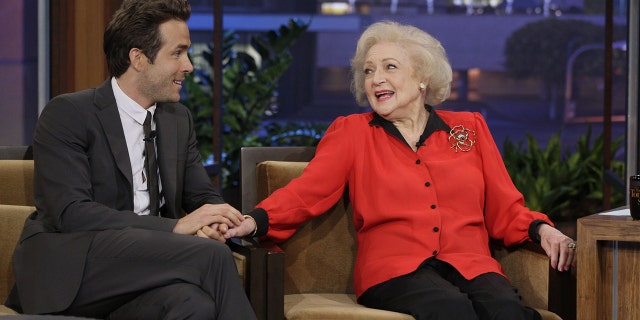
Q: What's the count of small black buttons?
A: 5